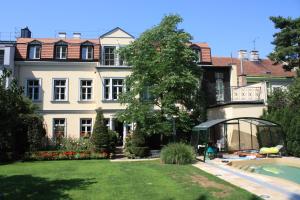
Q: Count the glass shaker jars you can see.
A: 0